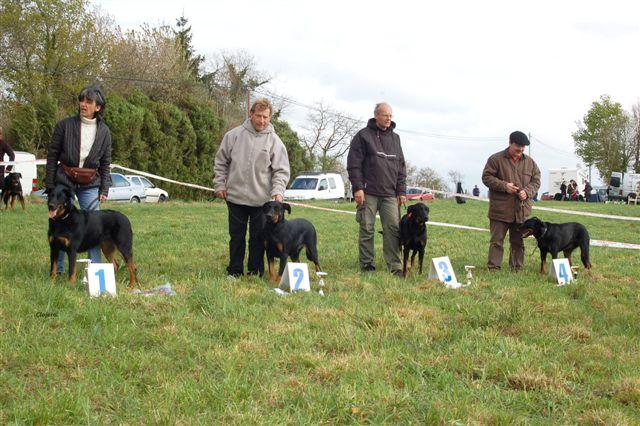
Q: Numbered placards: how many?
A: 4